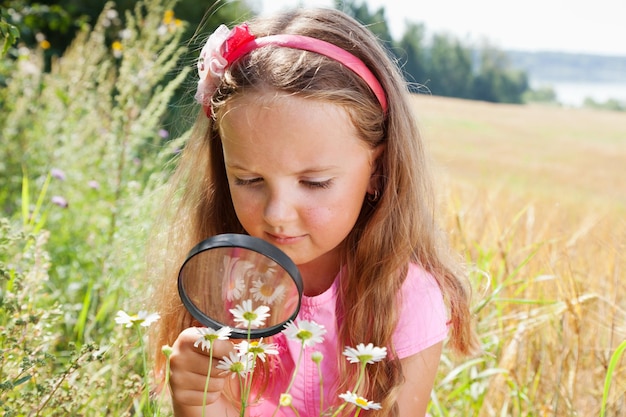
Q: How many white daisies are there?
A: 8